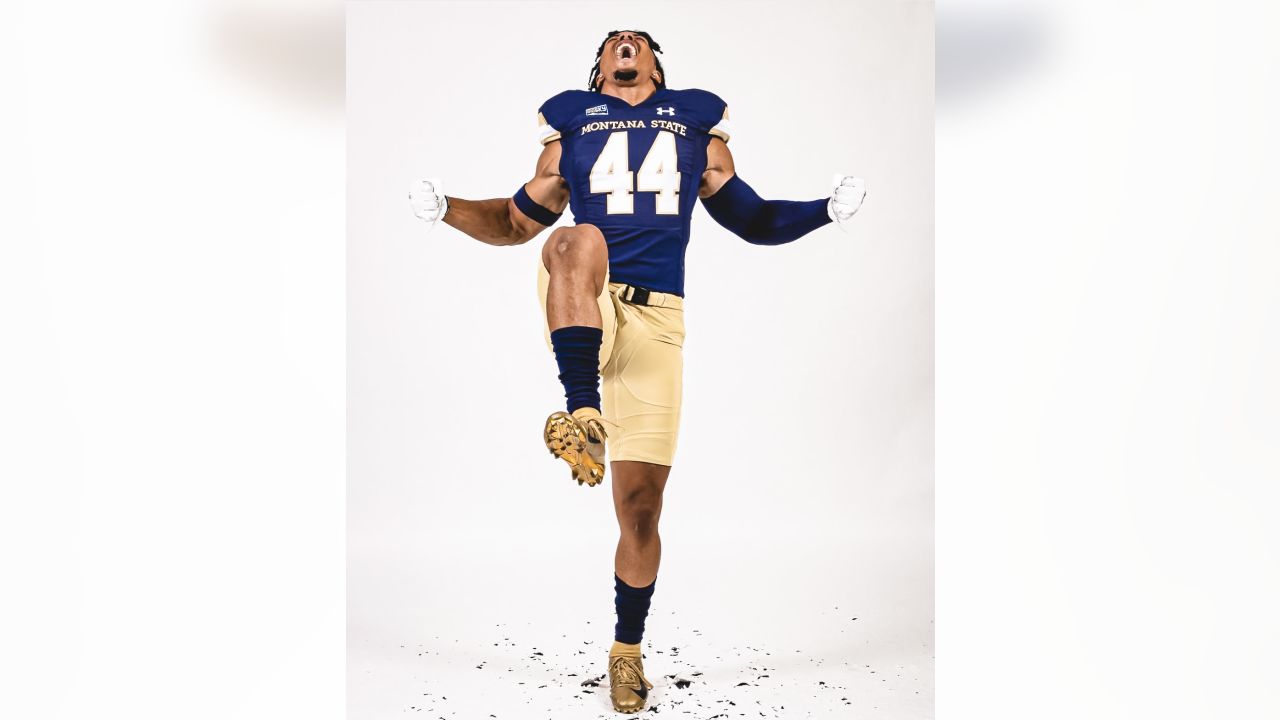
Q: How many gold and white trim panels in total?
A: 2